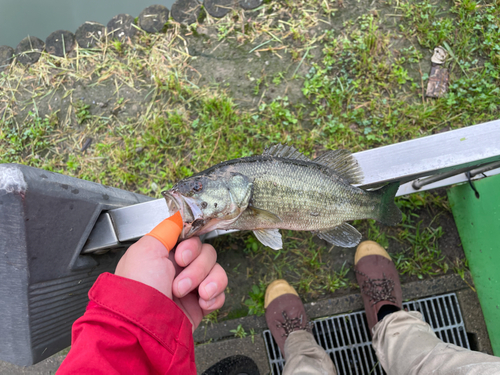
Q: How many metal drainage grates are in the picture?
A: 1